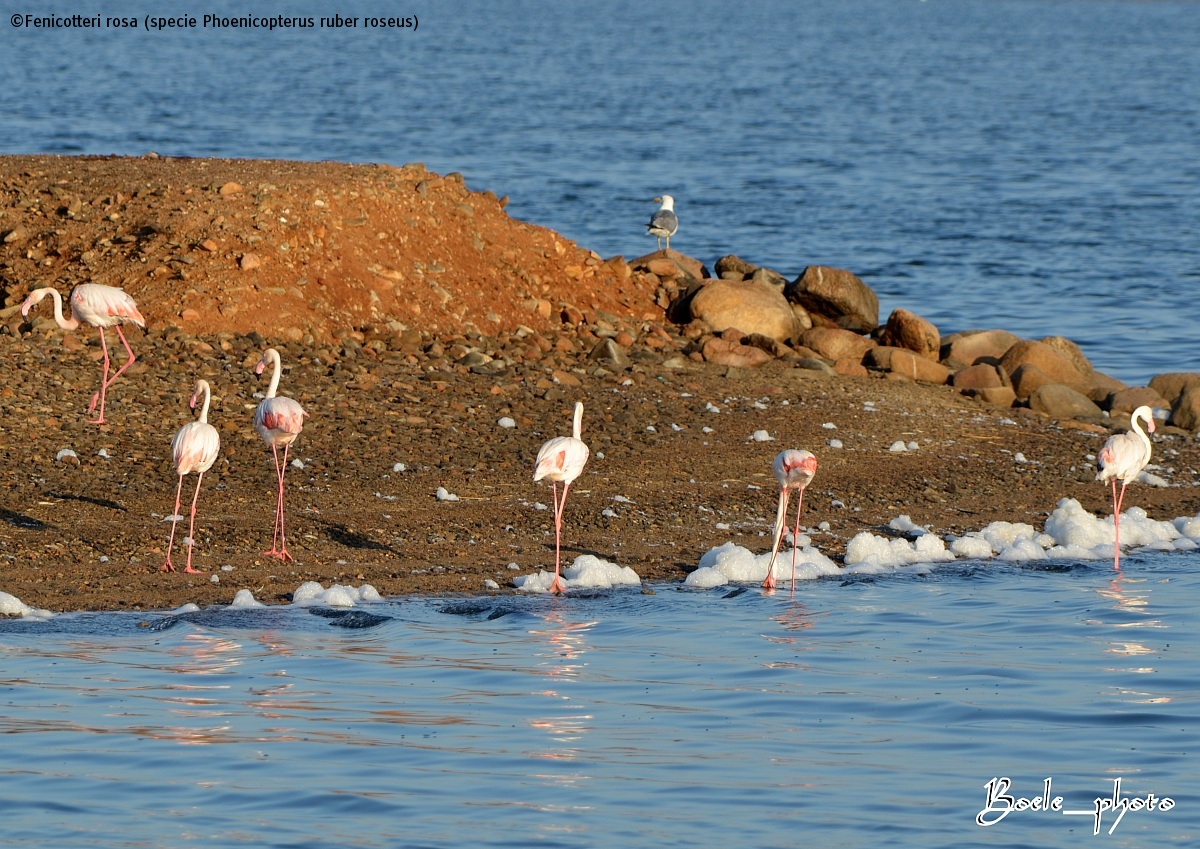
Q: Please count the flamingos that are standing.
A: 6